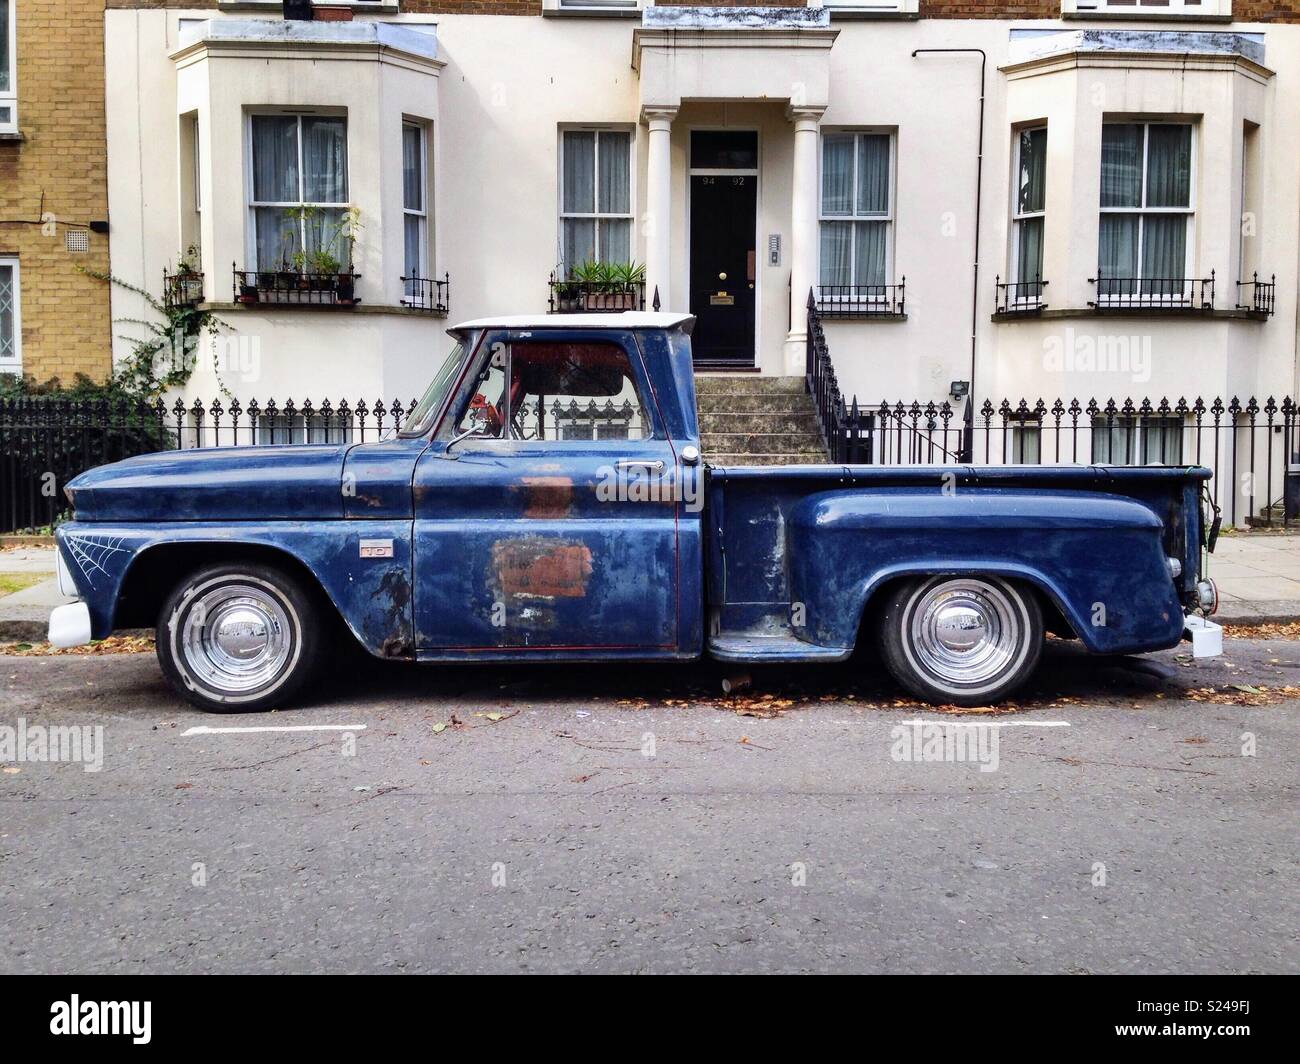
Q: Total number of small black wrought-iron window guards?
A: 8